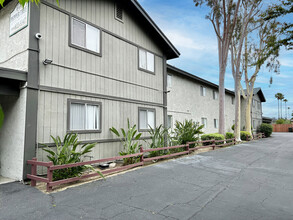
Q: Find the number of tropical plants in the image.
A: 4